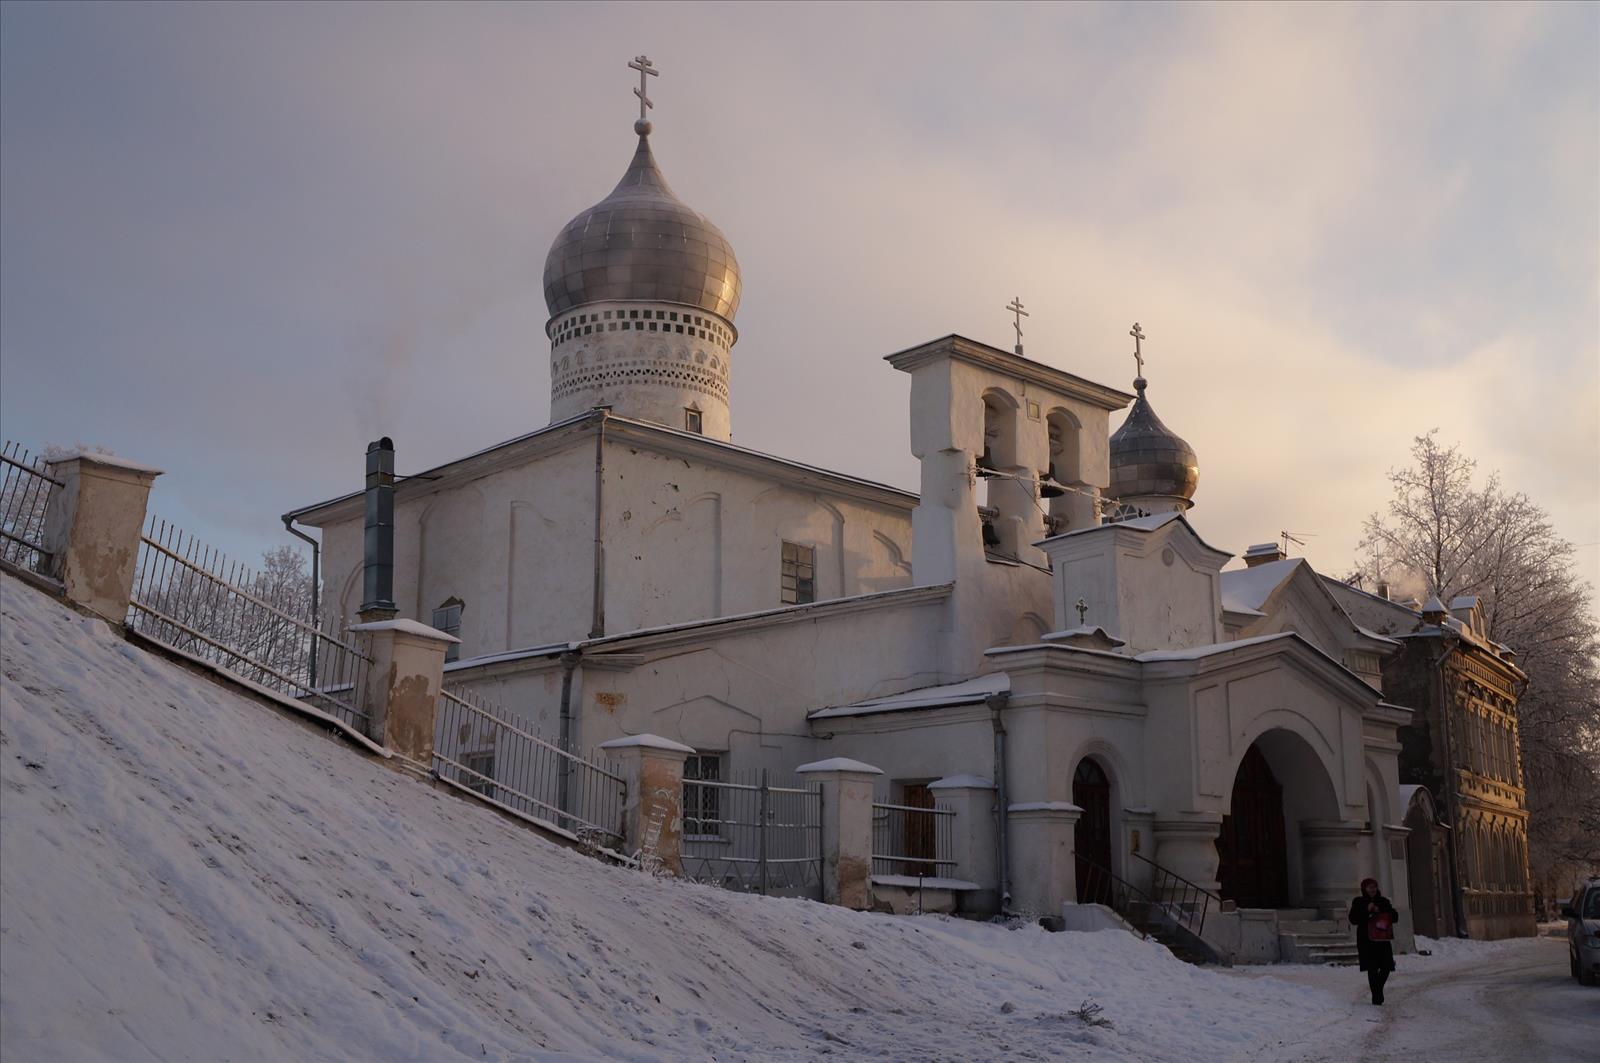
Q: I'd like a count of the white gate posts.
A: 5